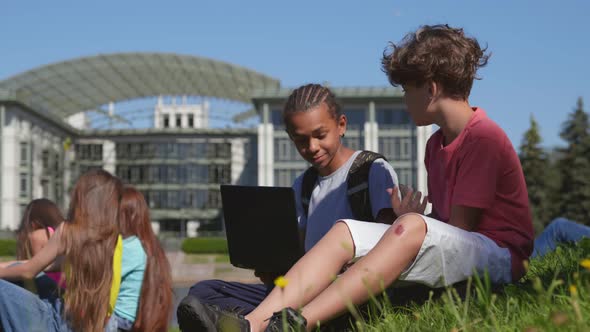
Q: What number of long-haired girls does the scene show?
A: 3